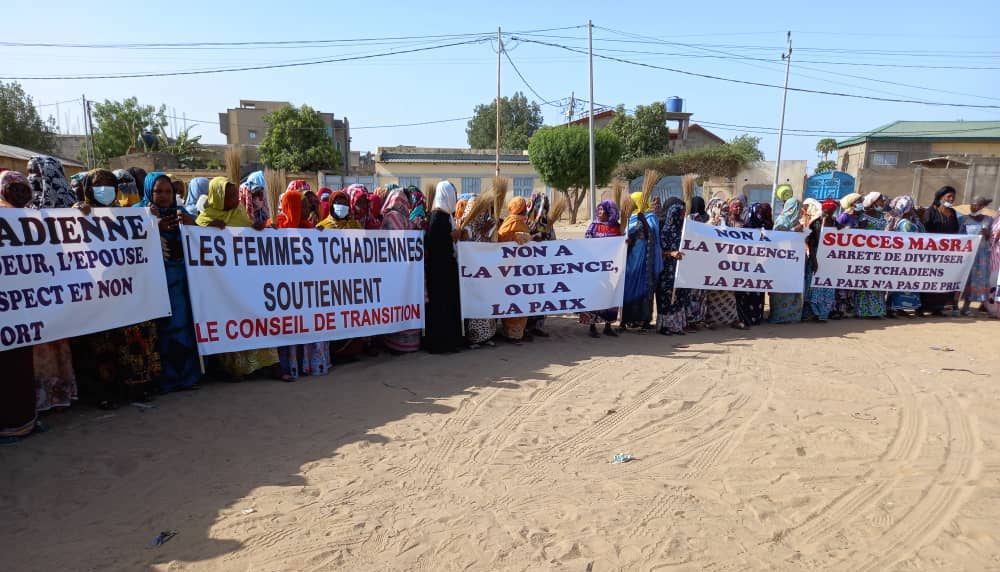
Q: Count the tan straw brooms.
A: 10